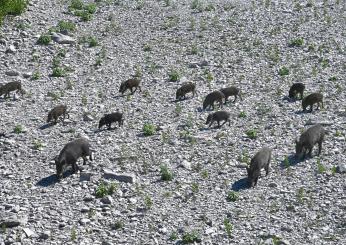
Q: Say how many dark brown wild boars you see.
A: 13